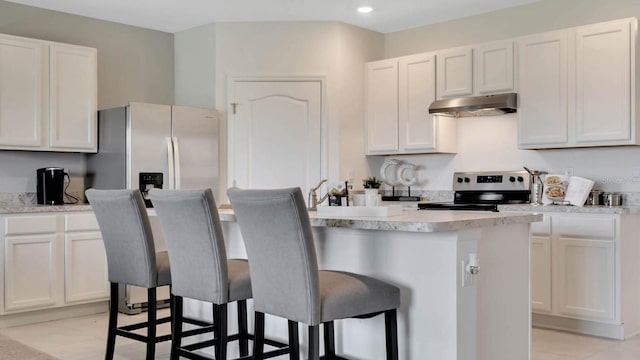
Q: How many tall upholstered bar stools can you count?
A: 3